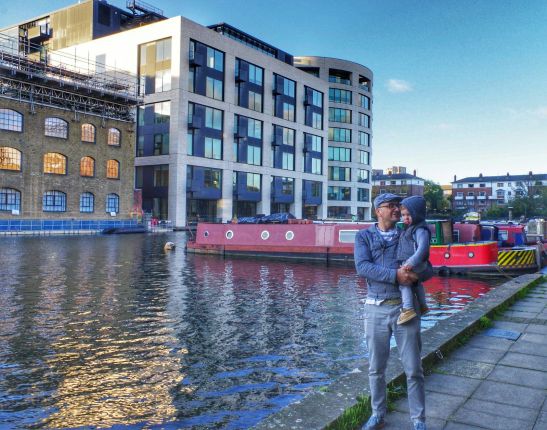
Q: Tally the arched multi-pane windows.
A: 12